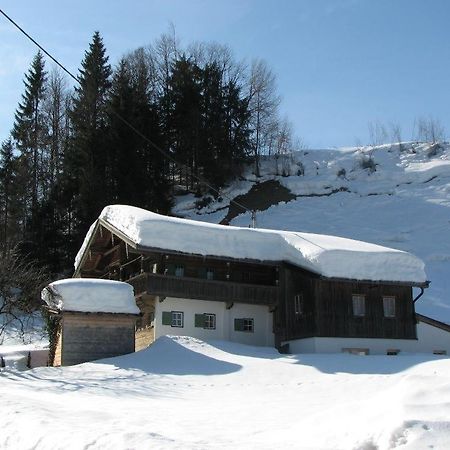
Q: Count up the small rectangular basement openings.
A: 3